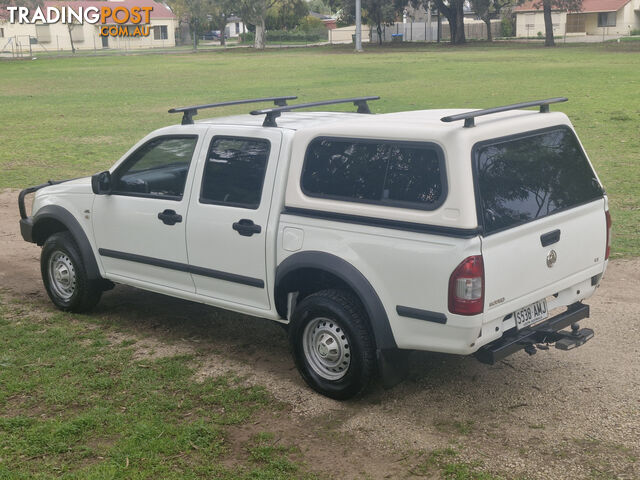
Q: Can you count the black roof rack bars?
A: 3